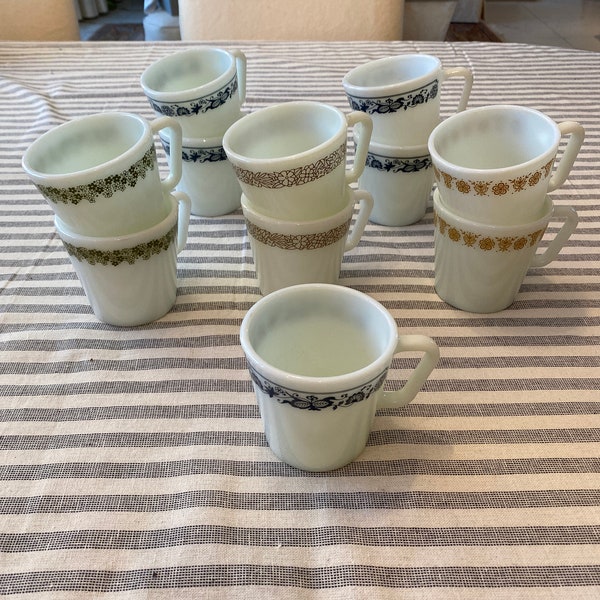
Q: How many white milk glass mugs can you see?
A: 11